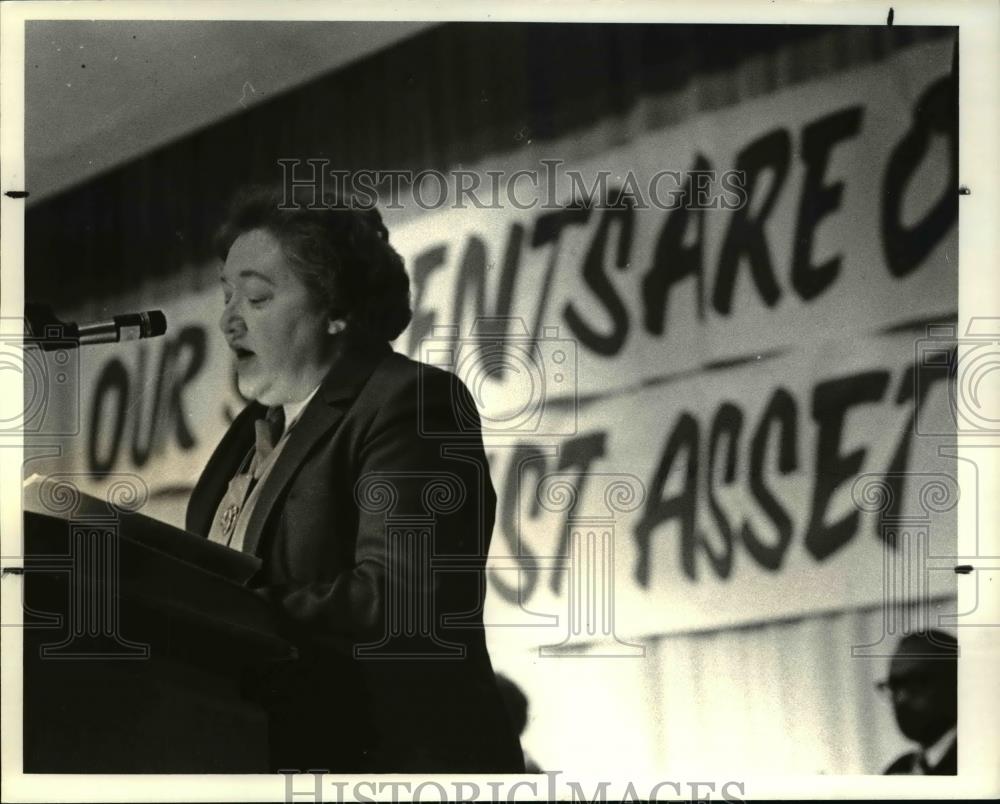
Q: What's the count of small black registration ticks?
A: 5